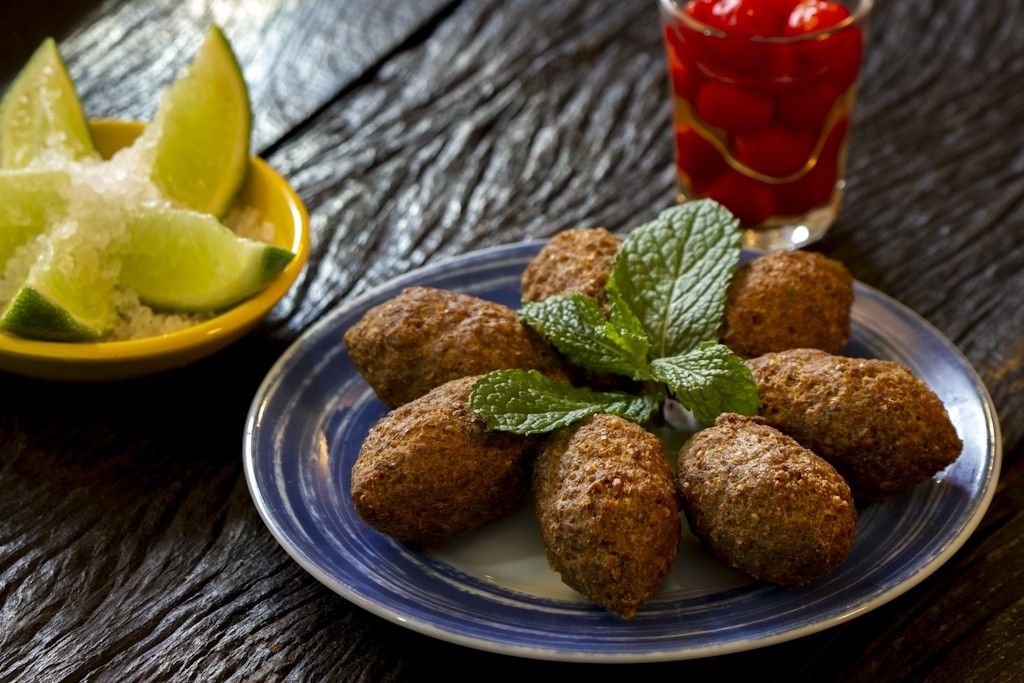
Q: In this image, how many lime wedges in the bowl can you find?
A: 5